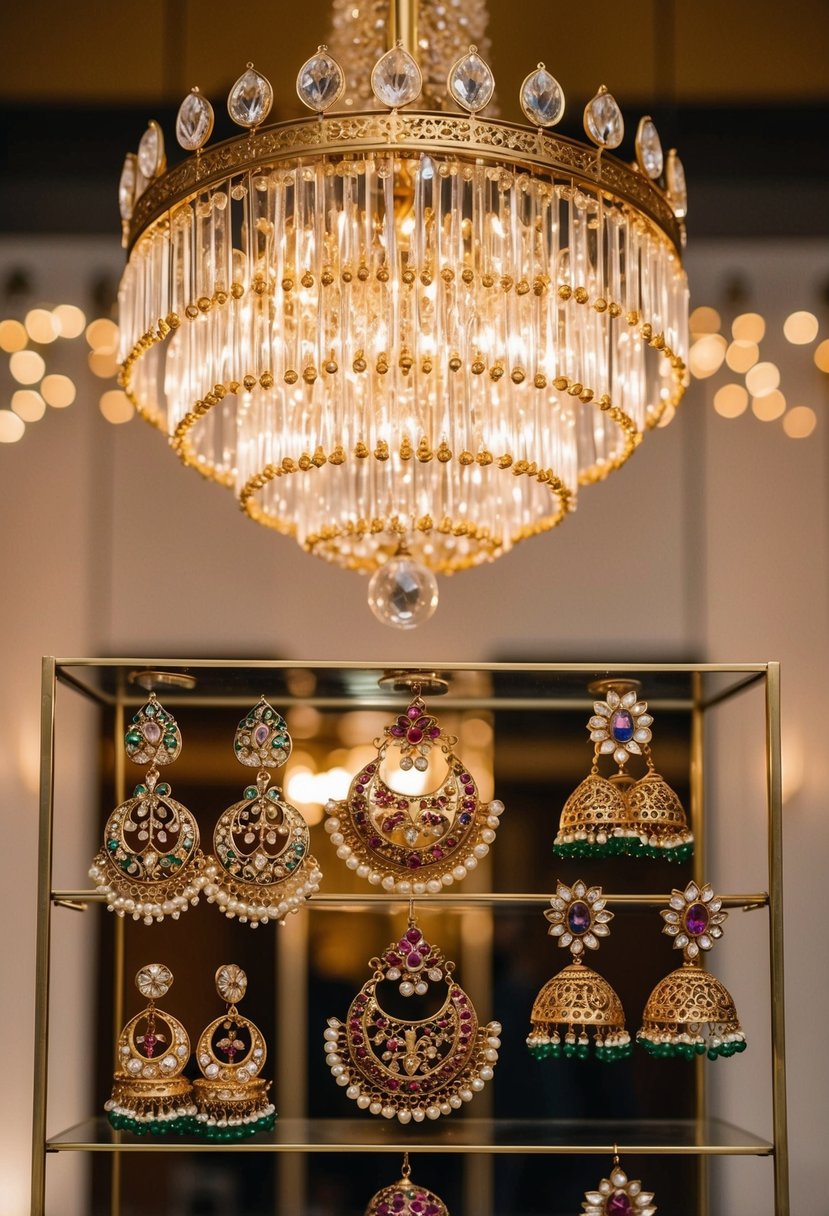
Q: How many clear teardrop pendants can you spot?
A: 11